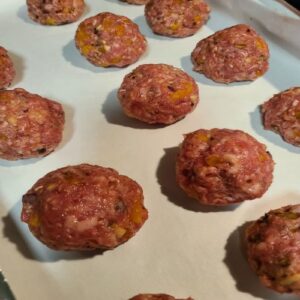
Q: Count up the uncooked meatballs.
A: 13